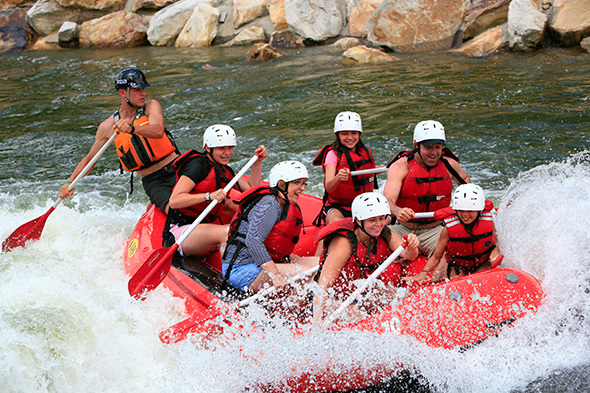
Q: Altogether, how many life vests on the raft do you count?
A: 7